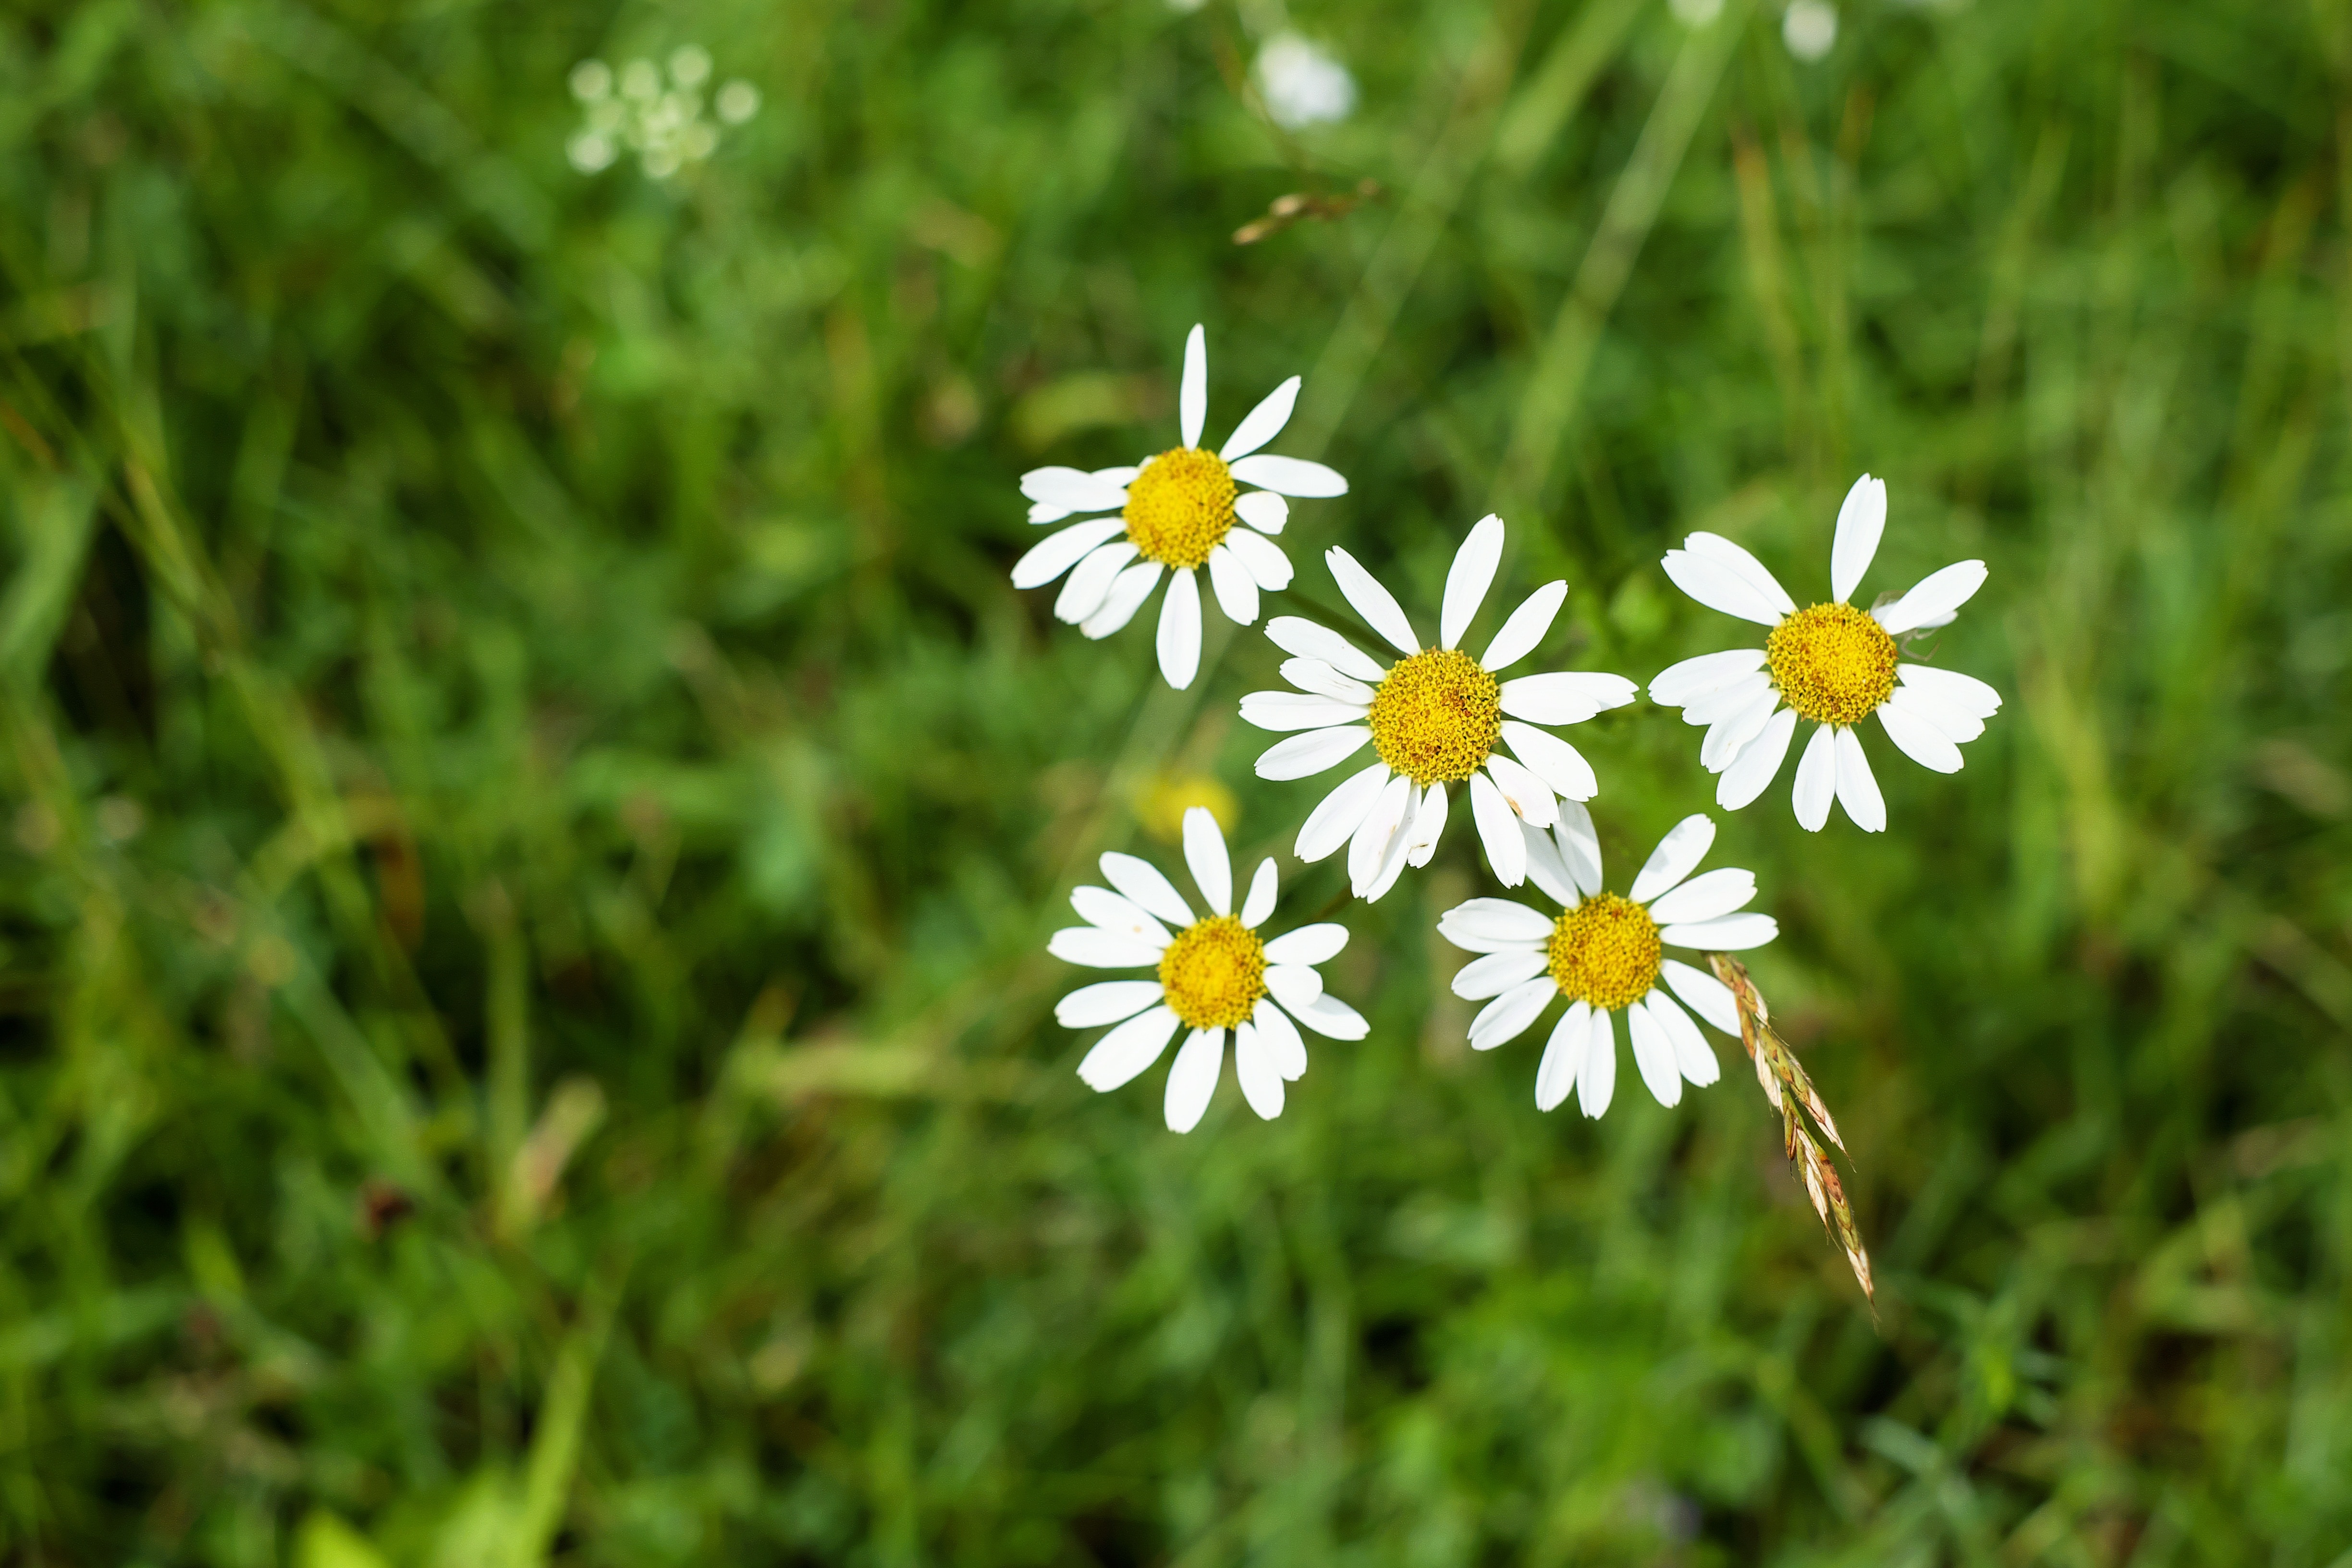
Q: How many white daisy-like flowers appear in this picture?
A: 5